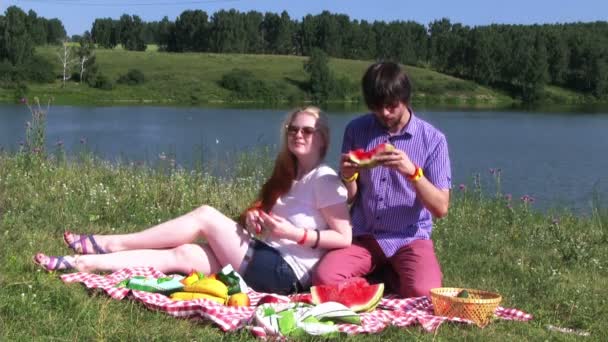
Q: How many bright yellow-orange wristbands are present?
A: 2